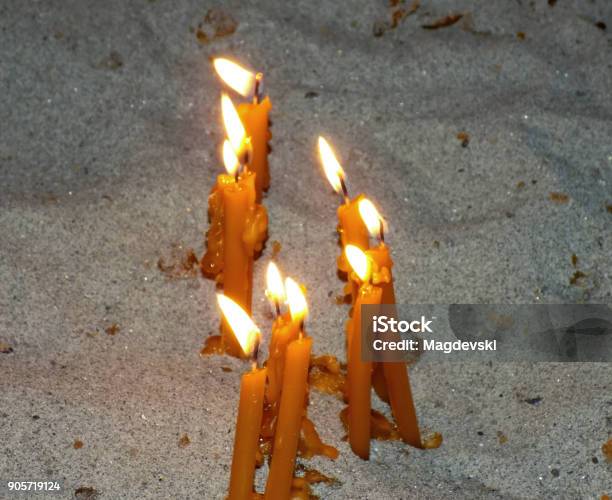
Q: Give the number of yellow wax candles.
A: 9